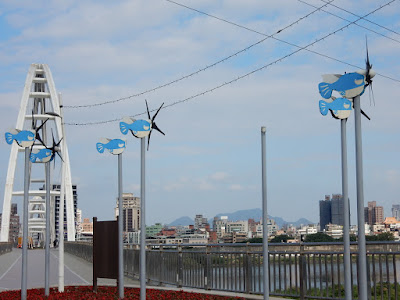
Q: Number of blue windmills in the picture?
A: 6